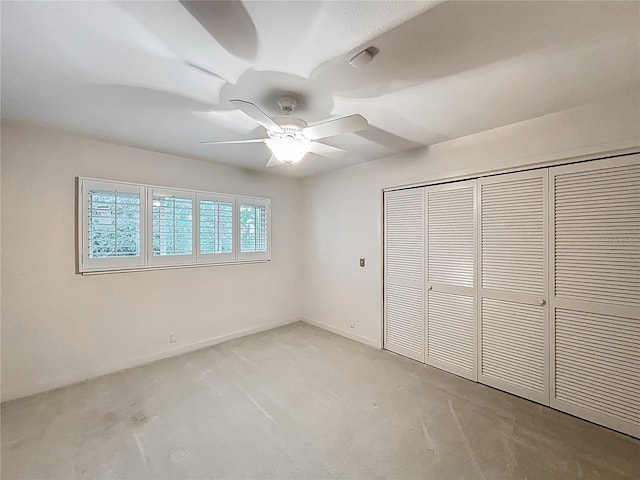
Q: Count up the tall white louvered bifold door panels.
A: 4